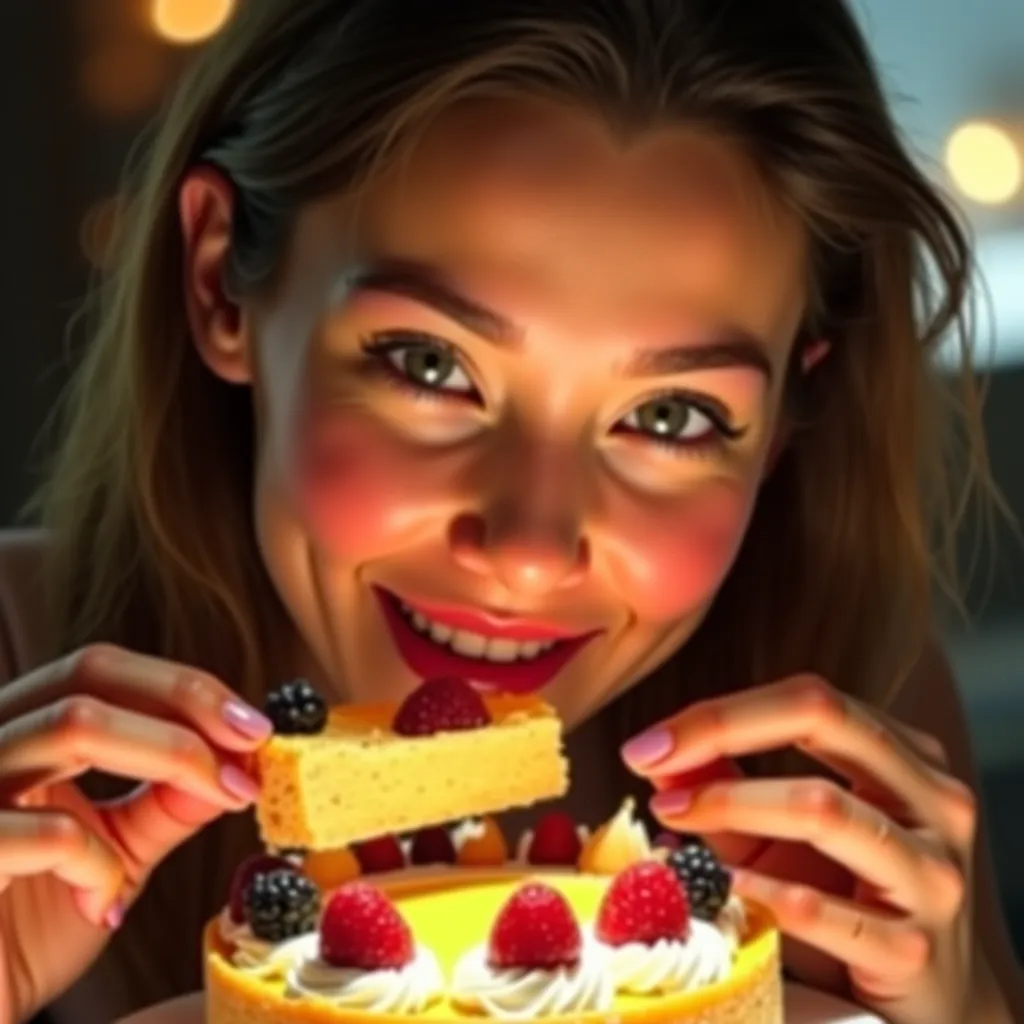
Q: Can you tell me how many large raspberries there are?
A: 4